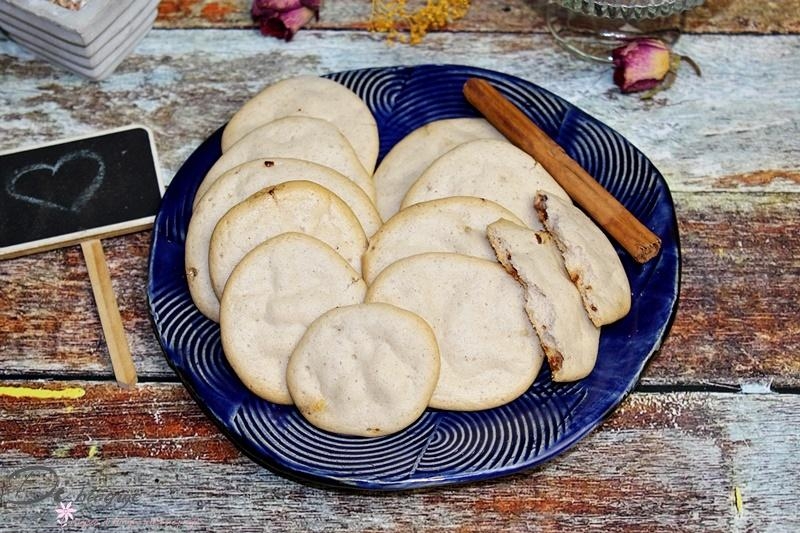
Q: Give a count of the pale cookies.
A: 11